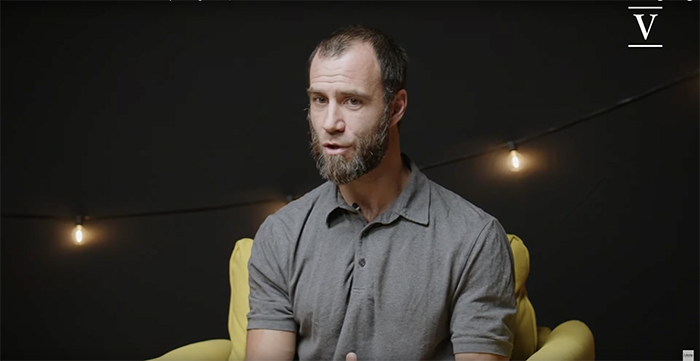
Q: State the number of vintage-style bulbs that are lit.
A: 2